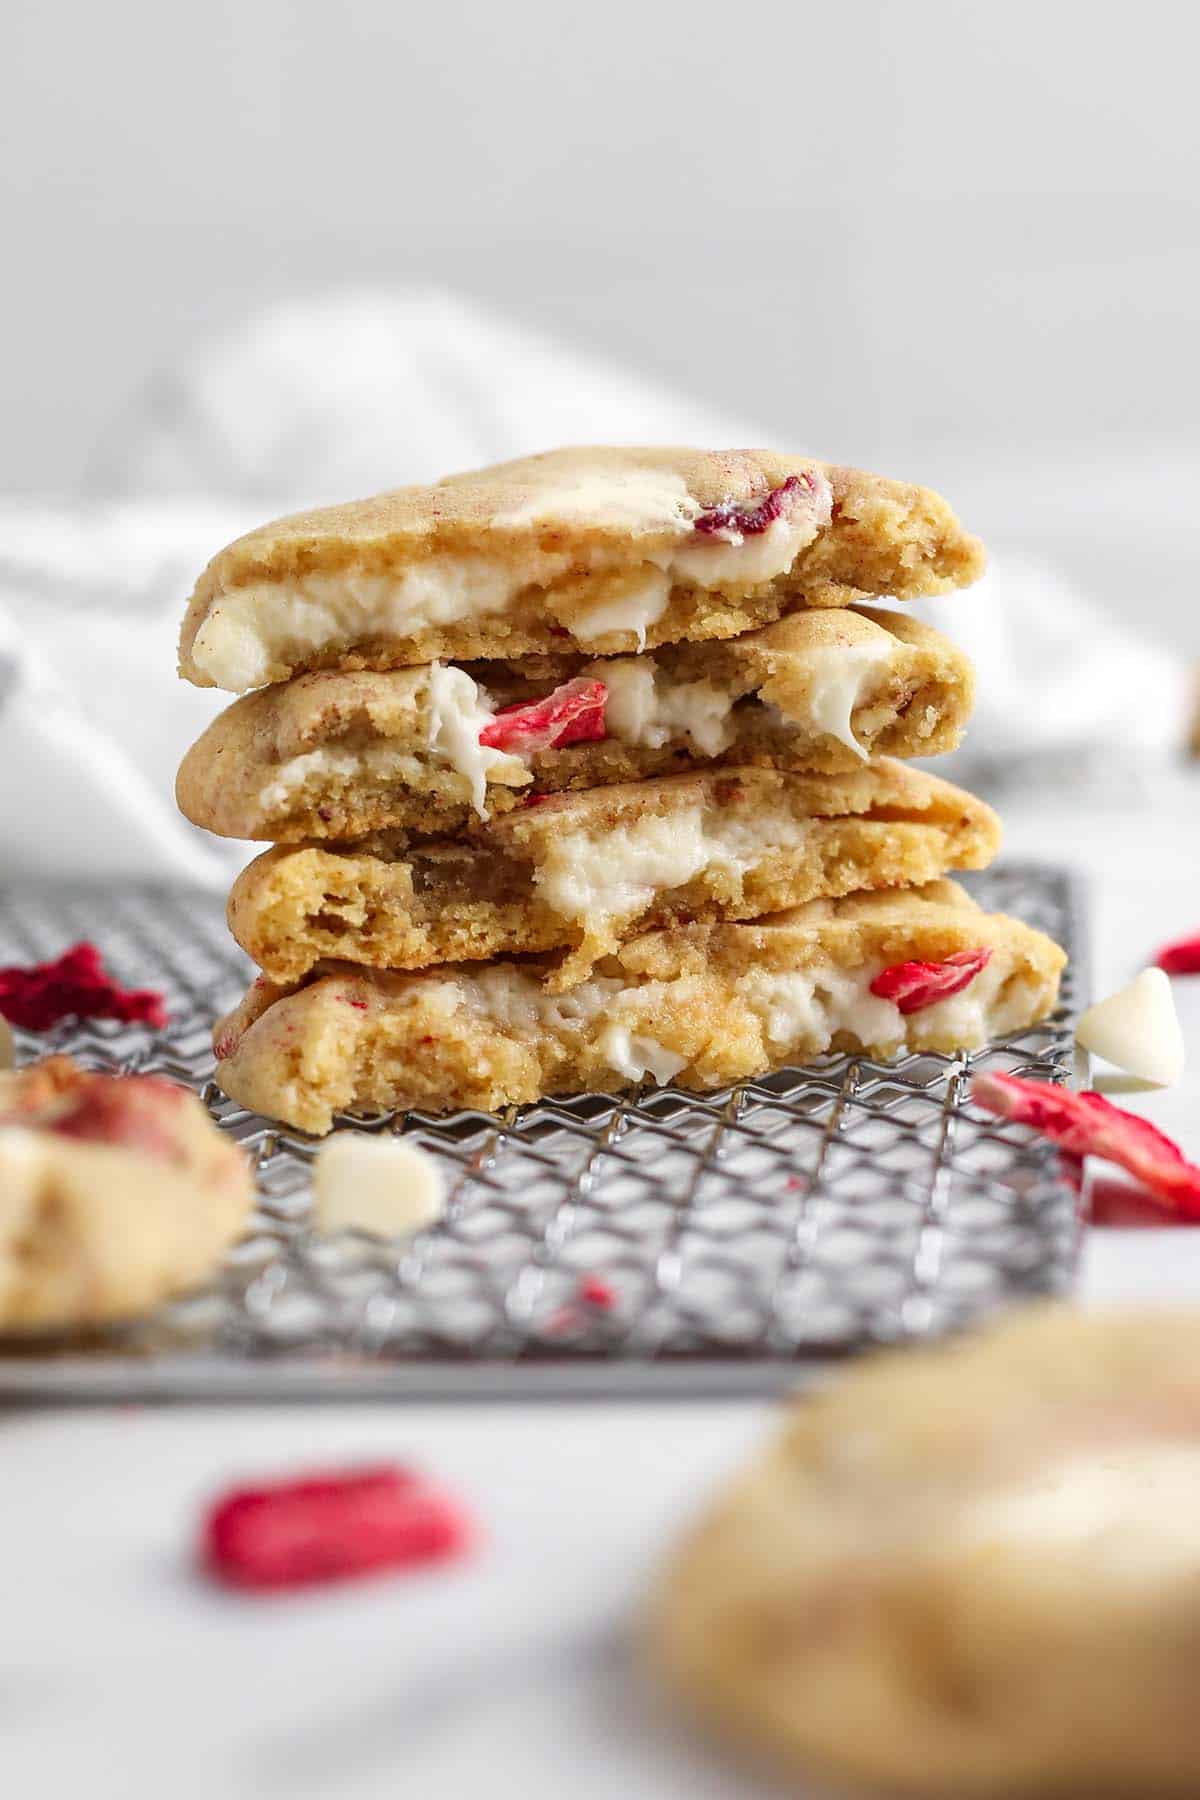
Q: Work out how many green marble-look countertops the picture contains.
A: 0